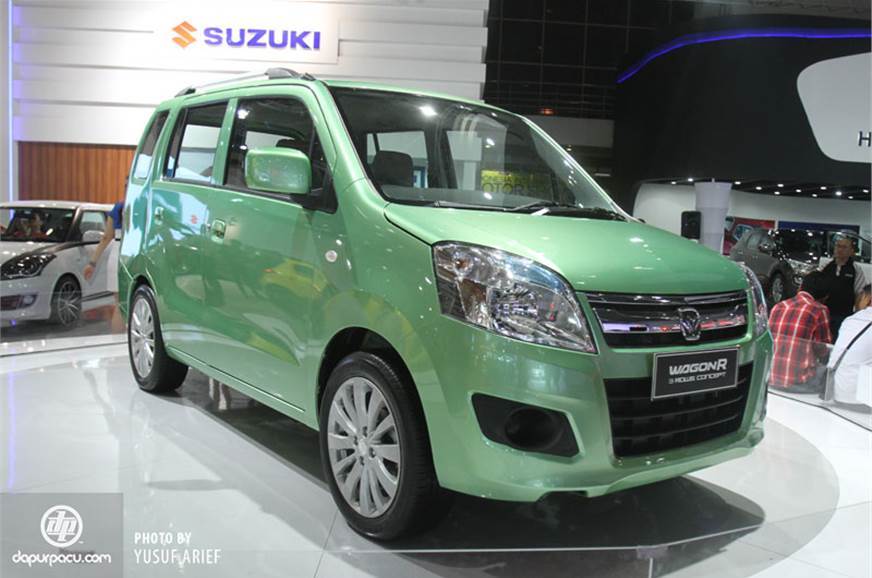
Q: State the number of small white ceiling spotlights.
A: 12